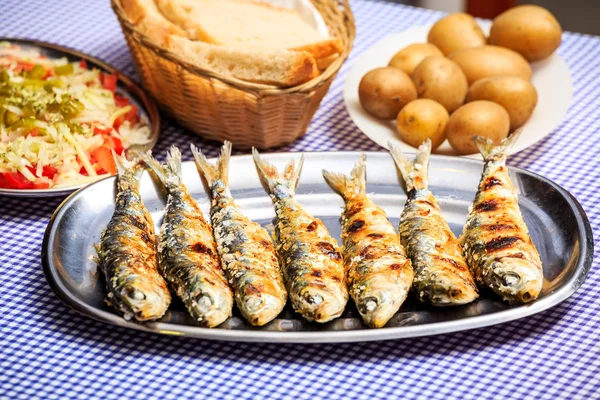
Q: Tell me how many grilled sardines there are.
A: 7